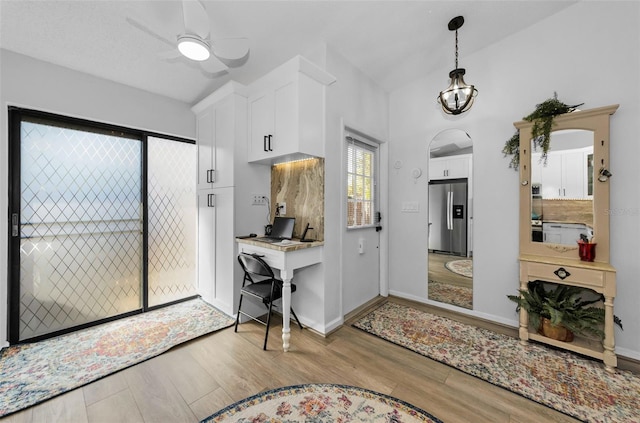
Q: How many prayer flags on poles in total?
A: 0